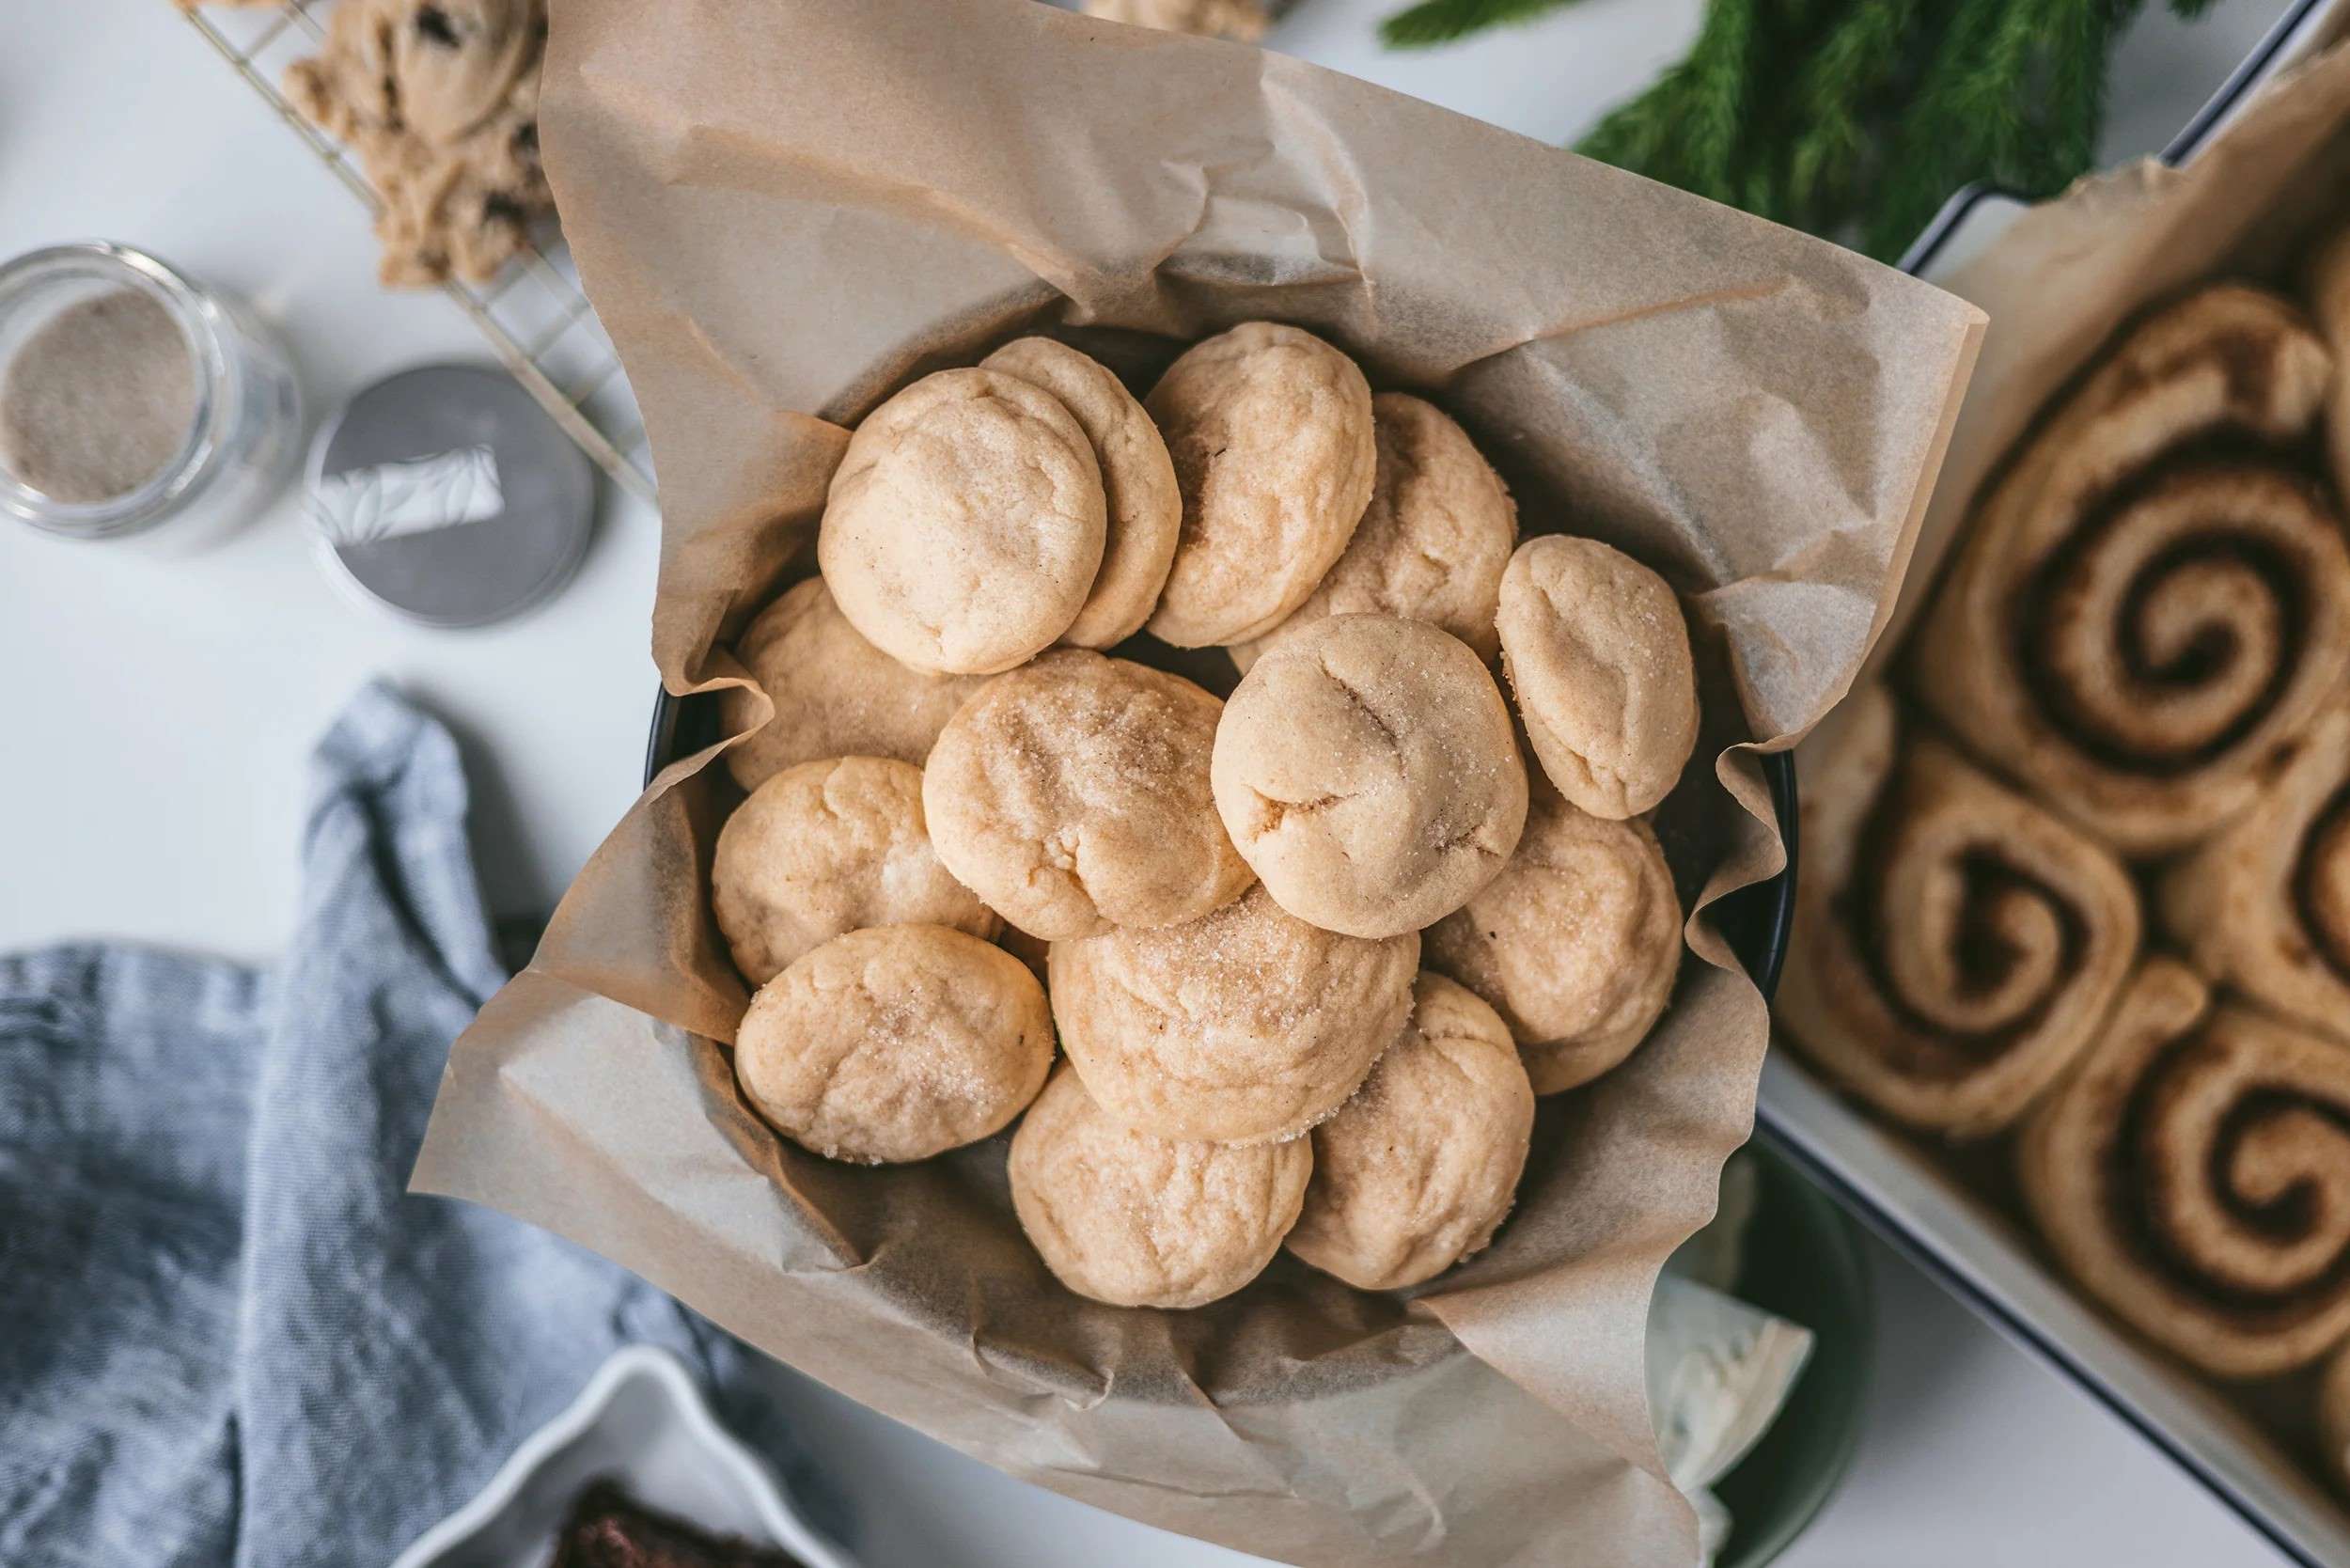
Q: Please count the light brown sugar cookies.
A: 14